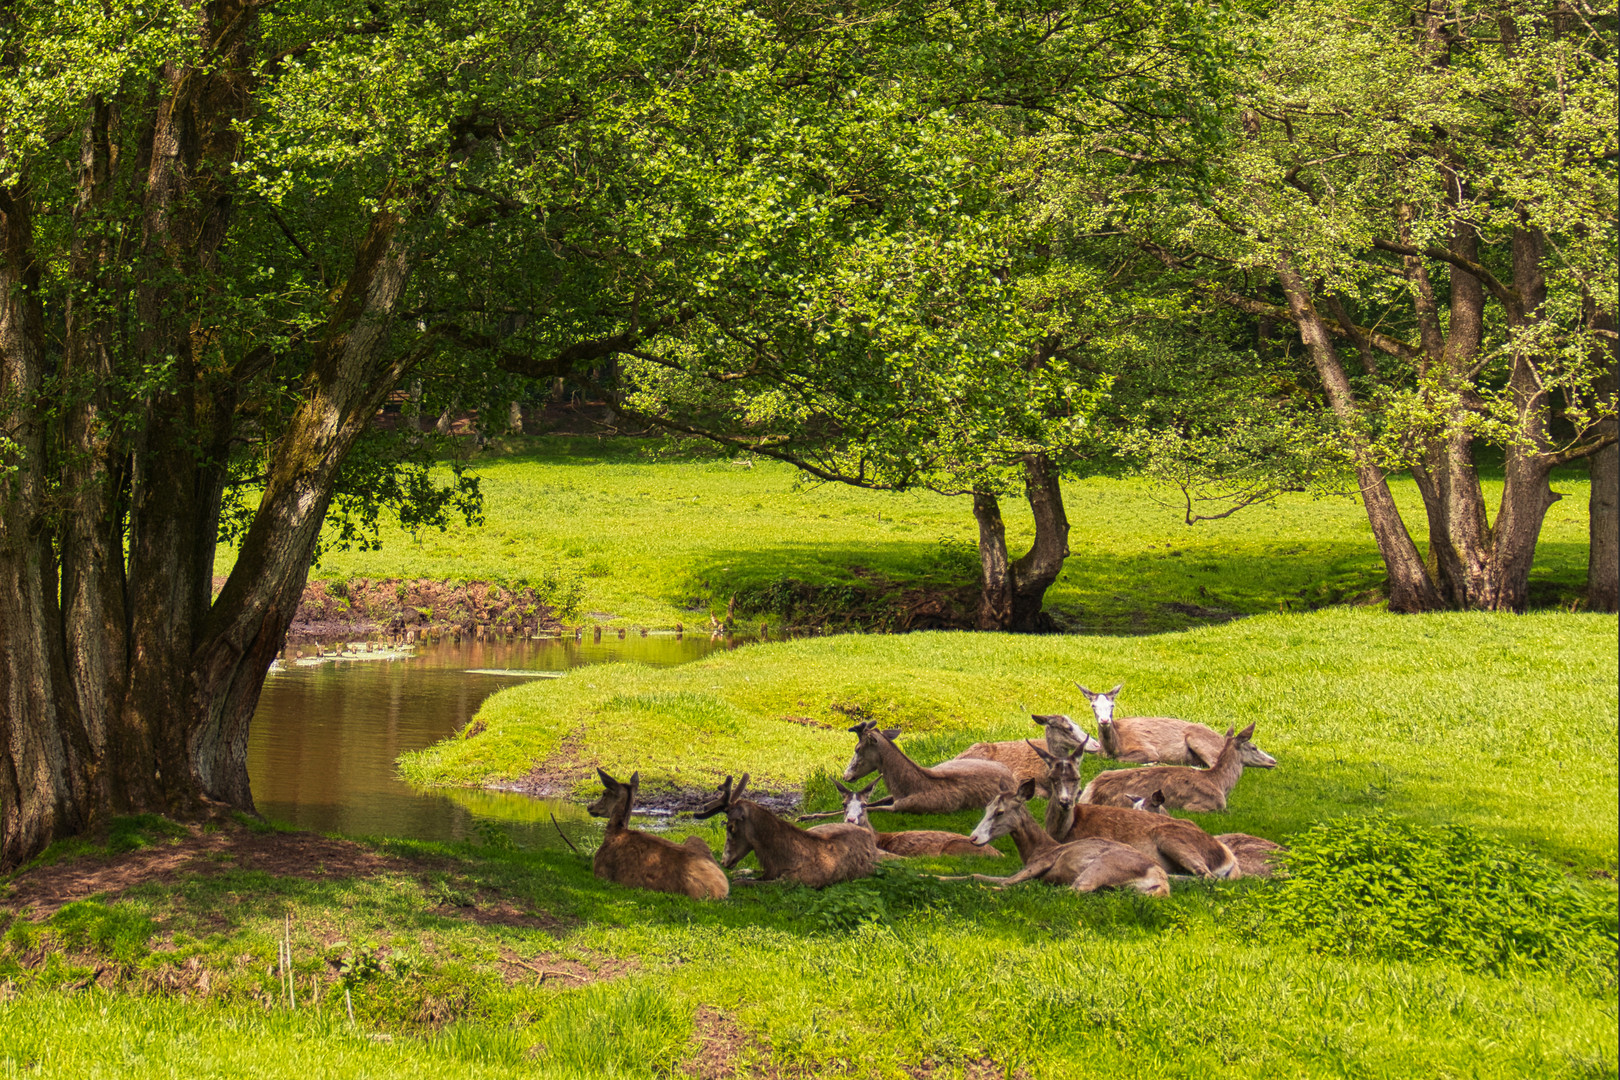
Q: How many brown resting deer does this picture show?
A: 10